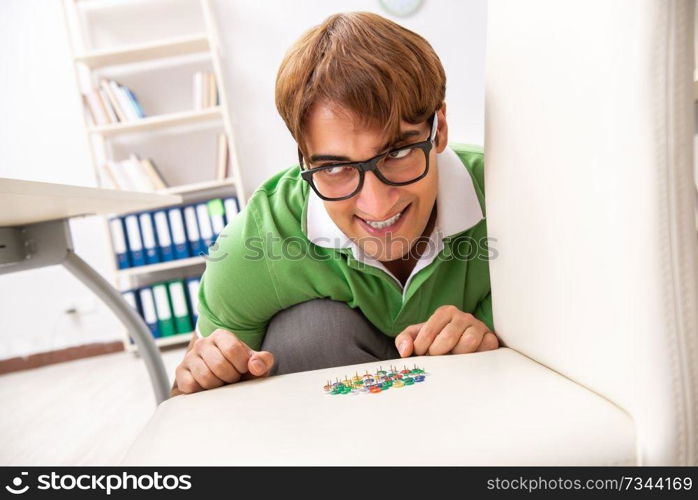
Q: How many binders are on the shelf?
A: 14